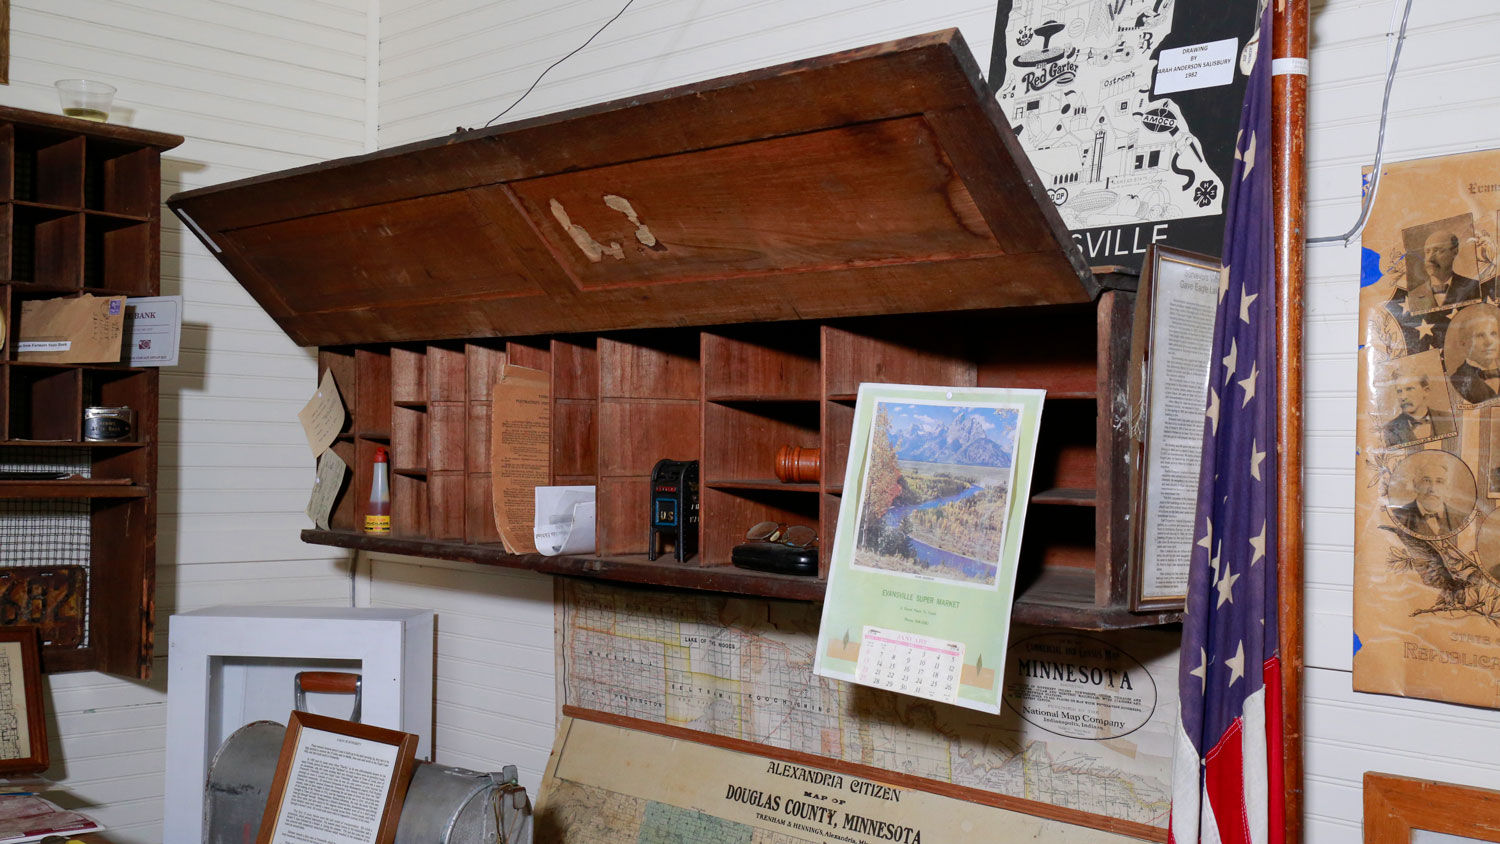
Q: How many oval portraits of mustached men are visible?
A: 1